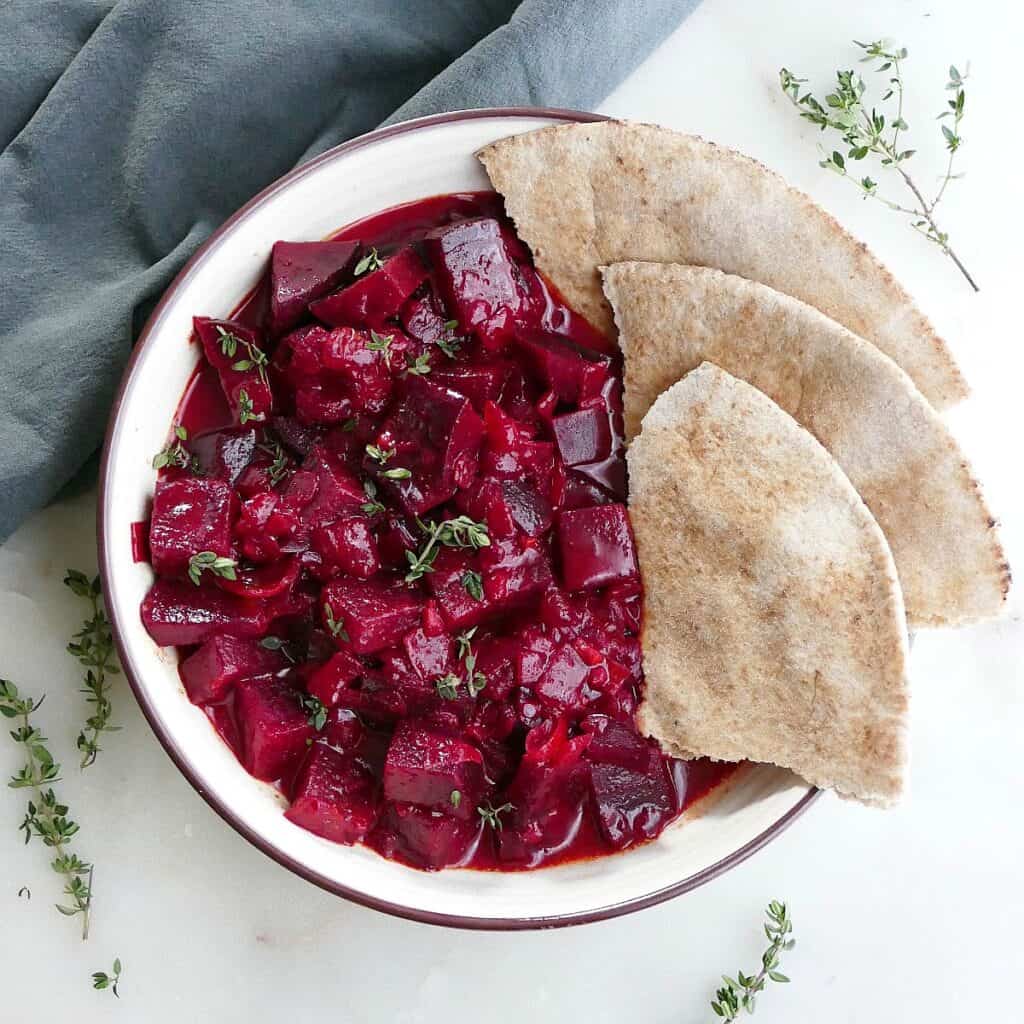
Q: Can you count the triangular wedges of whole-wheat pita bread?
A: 3